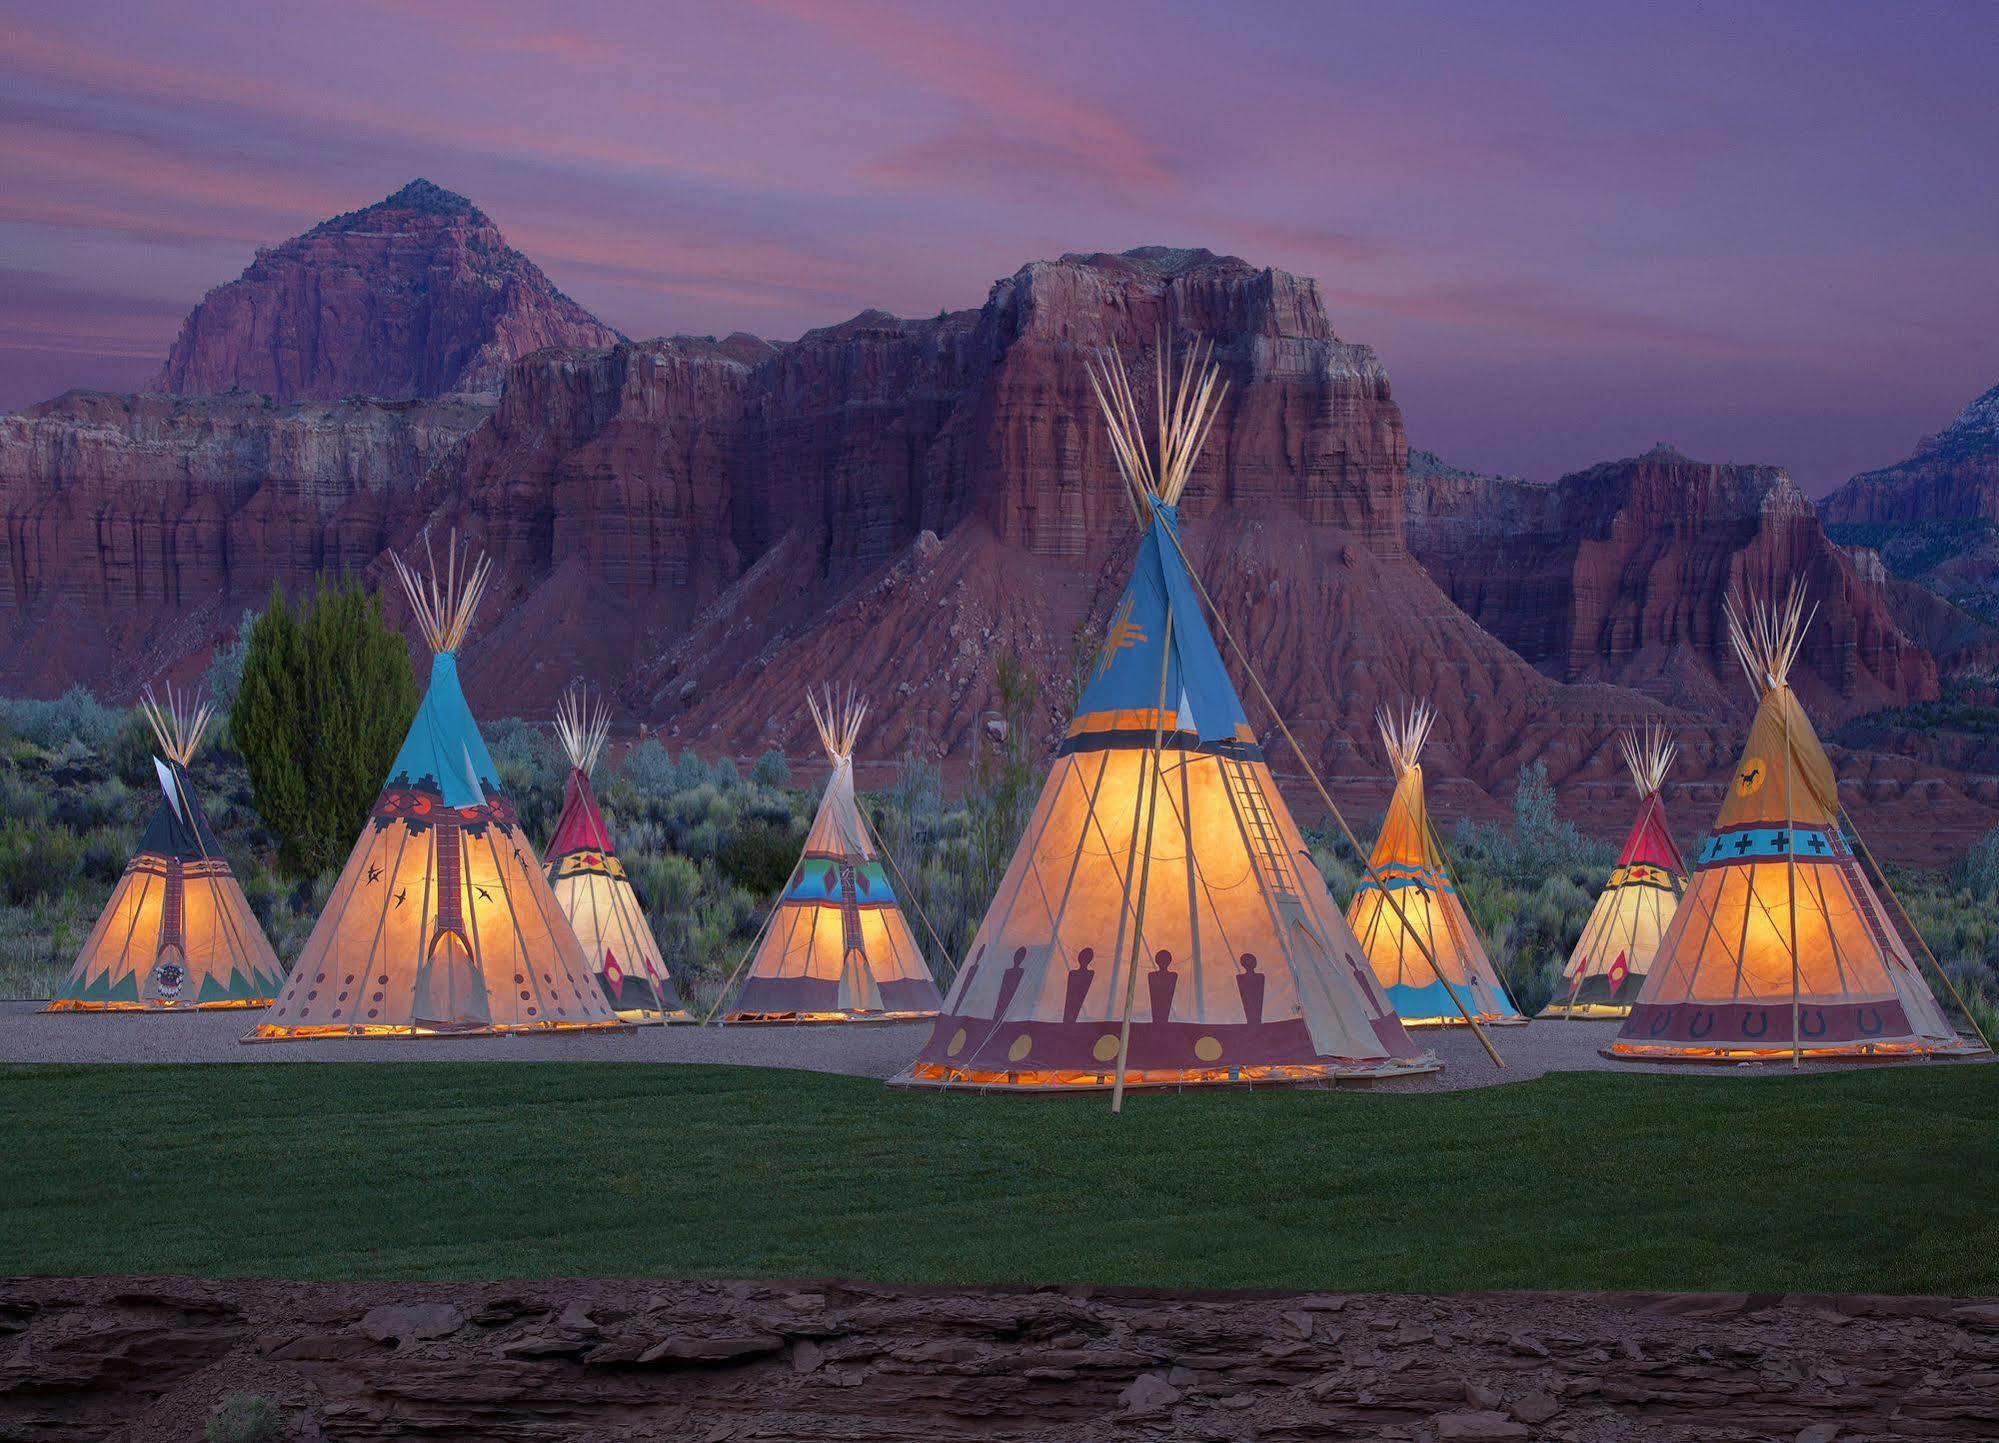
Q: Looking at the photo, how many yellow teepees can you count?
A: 2